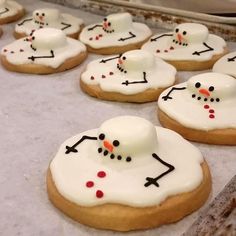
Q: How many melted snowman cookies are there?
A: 9